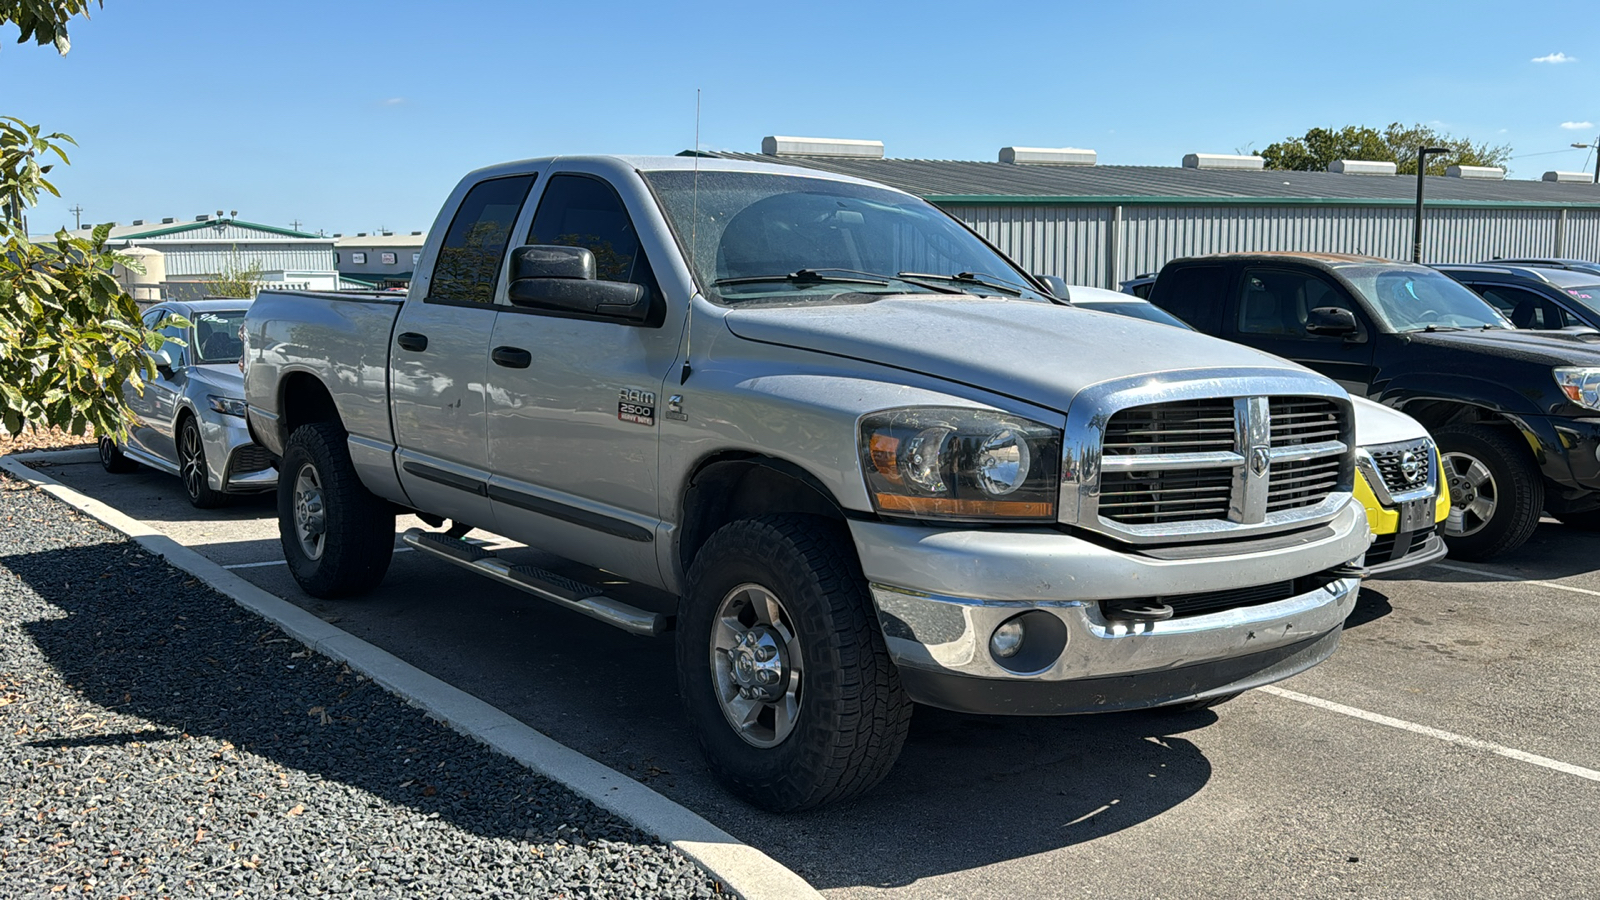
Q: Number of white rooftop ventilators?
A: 6